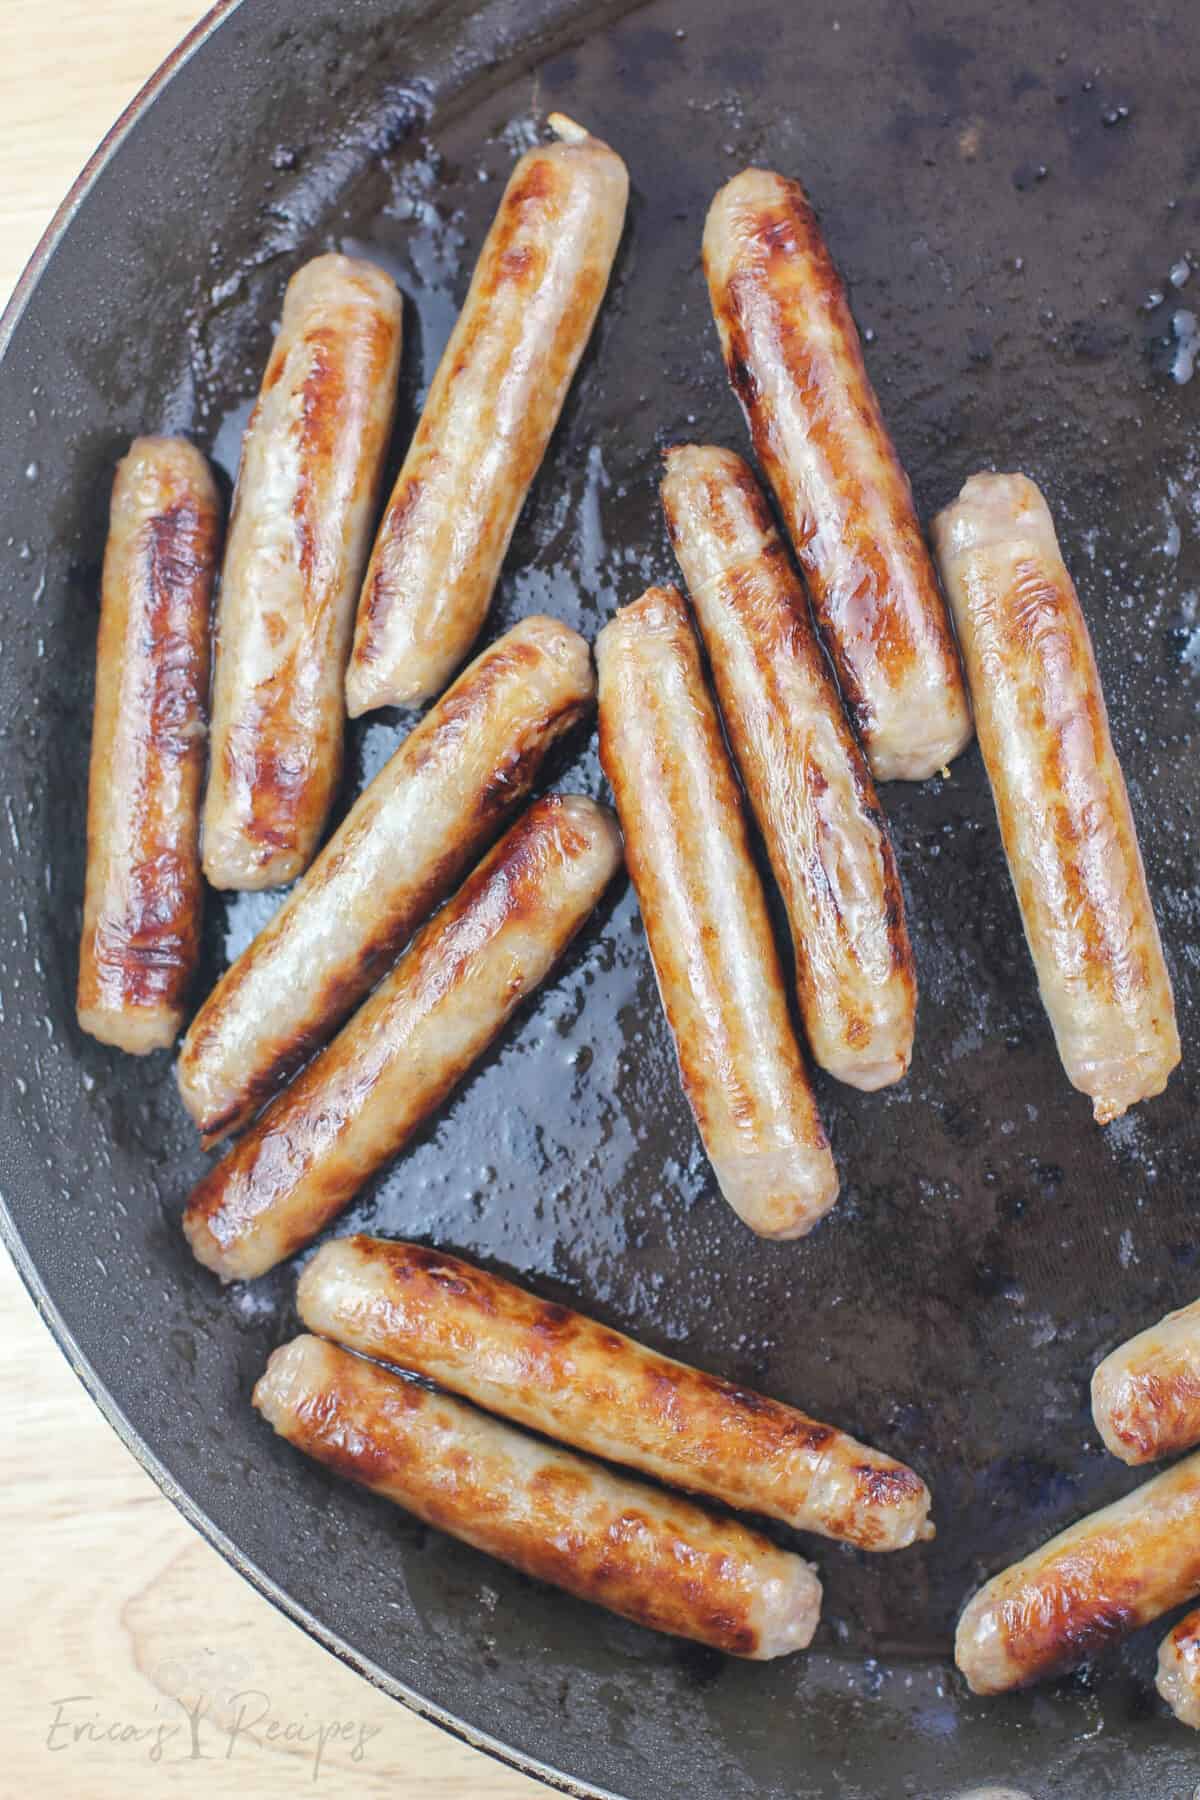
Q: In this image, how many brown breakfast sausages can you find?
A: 14